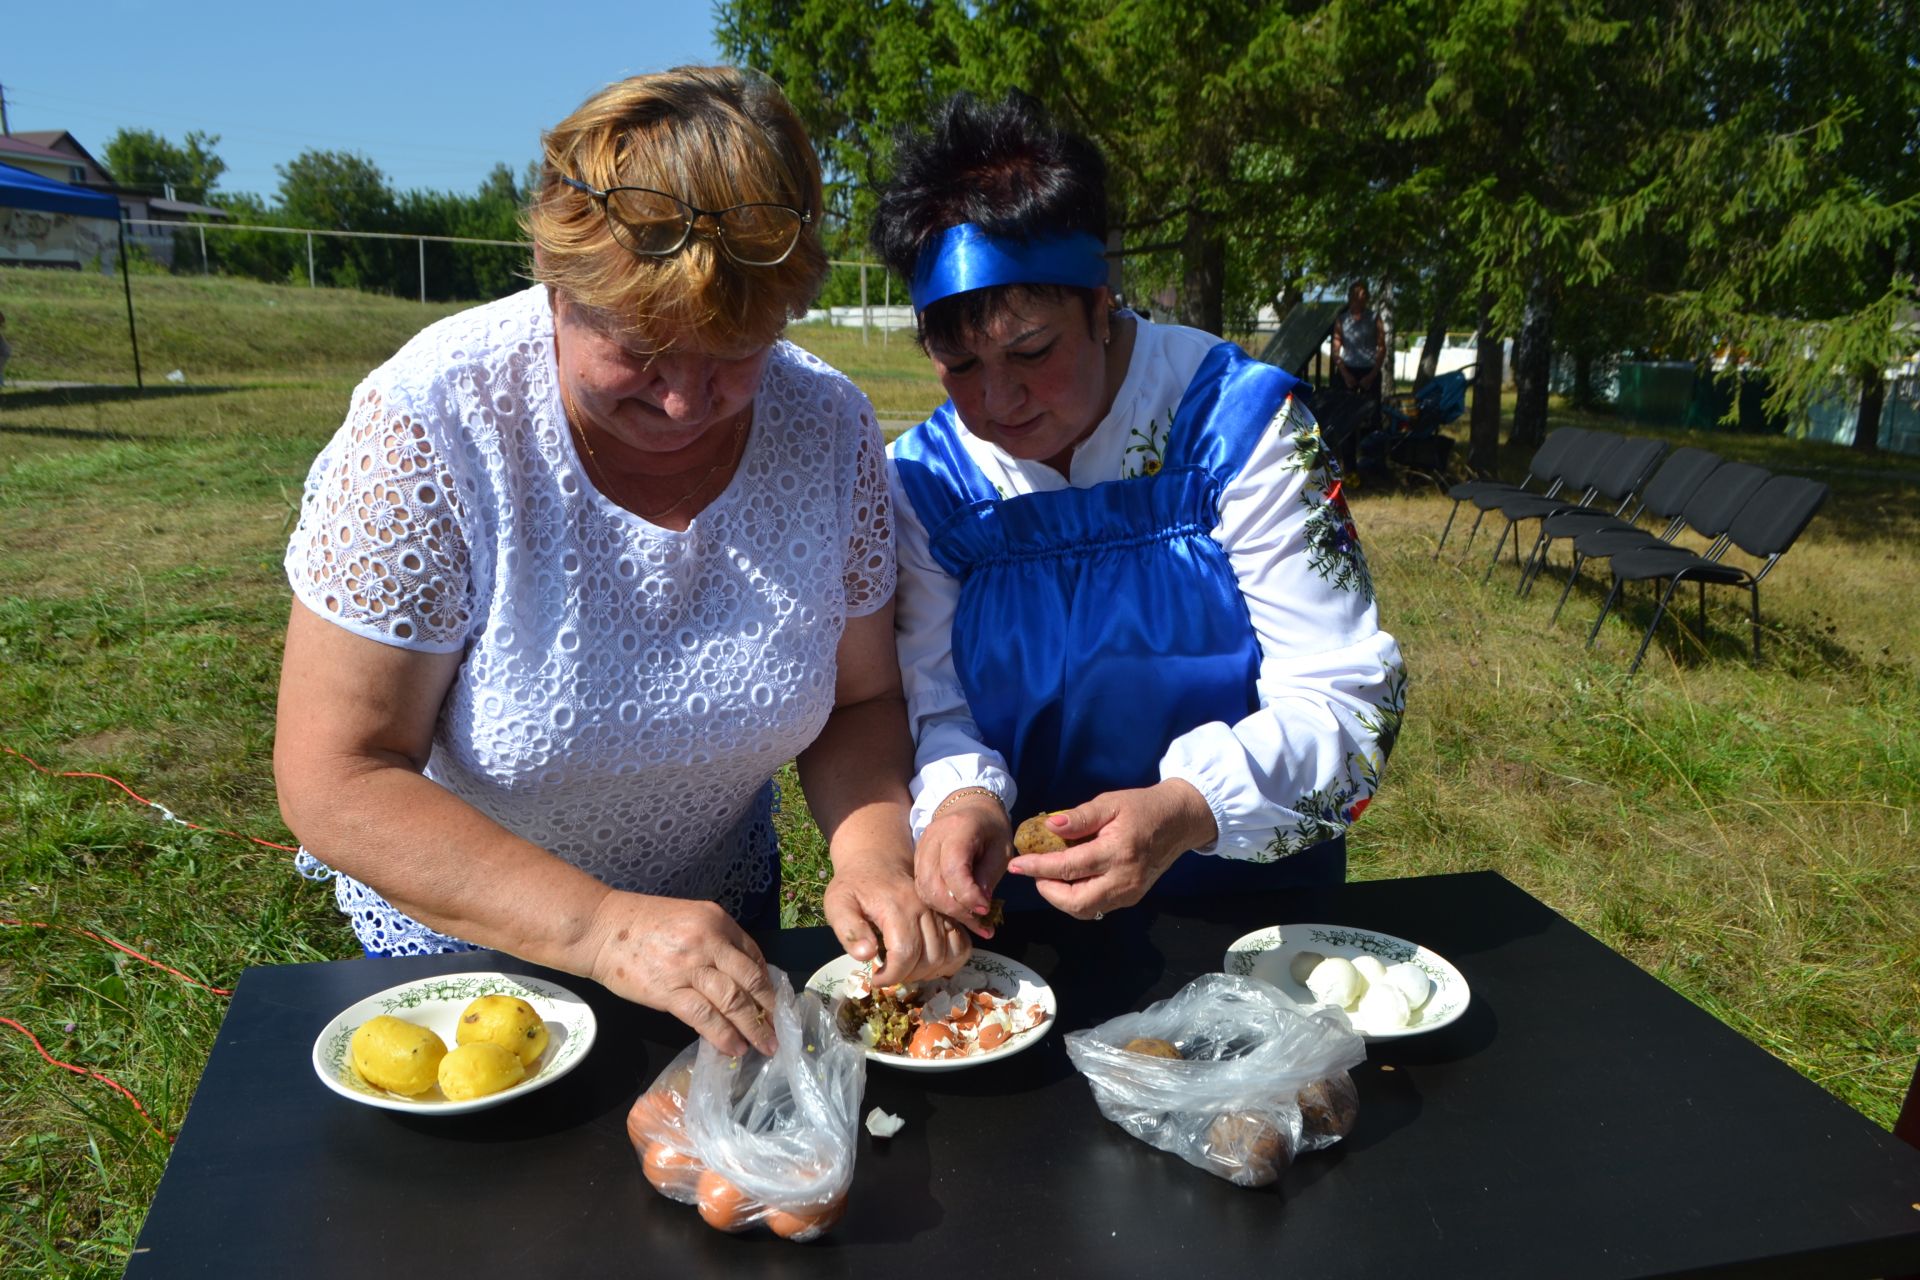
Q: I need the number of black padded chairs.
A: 6